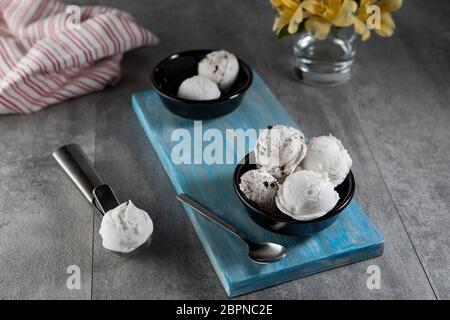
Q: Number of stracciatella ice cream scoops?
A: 3